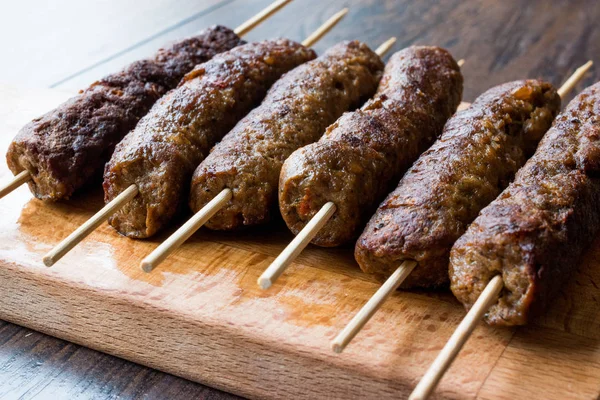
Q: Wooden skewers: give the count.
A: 6